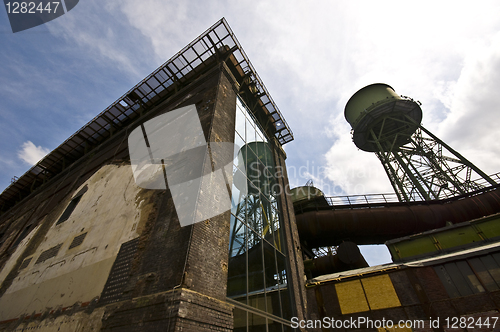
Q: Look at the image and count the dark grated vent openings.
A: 3